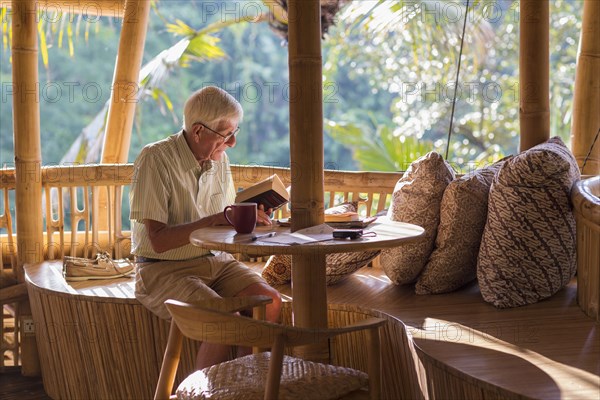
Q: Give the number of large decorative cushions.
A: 3